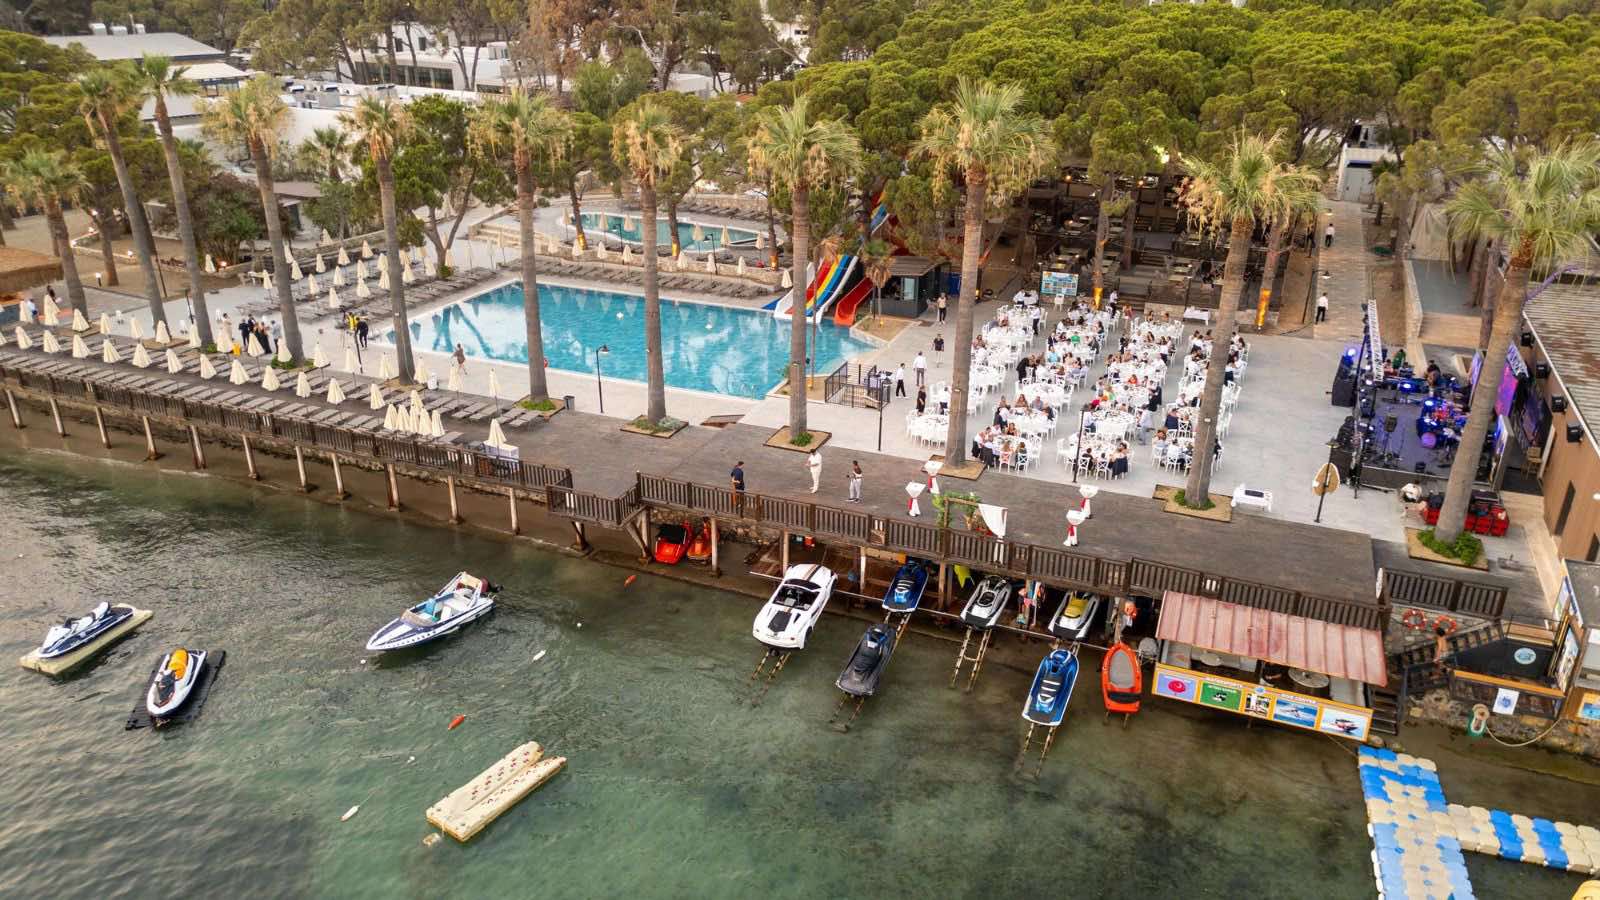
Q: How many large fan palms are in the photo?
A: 11